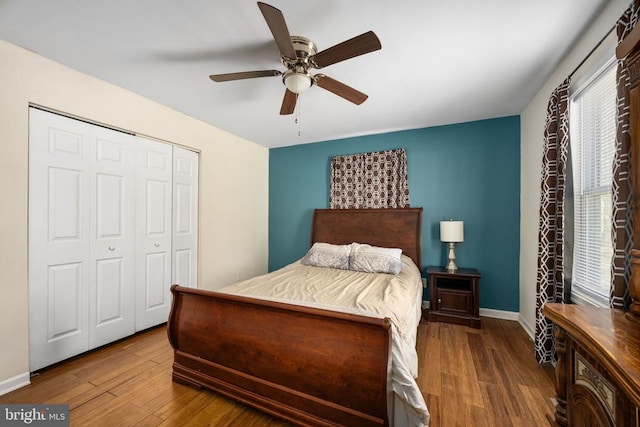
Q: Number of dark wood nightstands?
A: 1